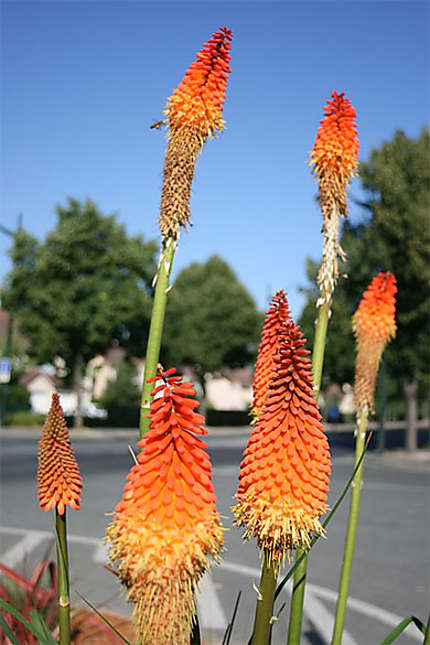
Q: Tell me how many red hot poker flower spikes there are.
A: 7